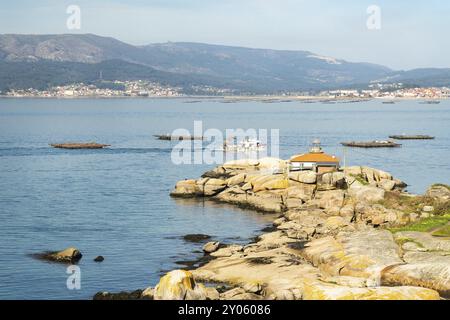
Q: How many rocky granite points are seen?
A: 1